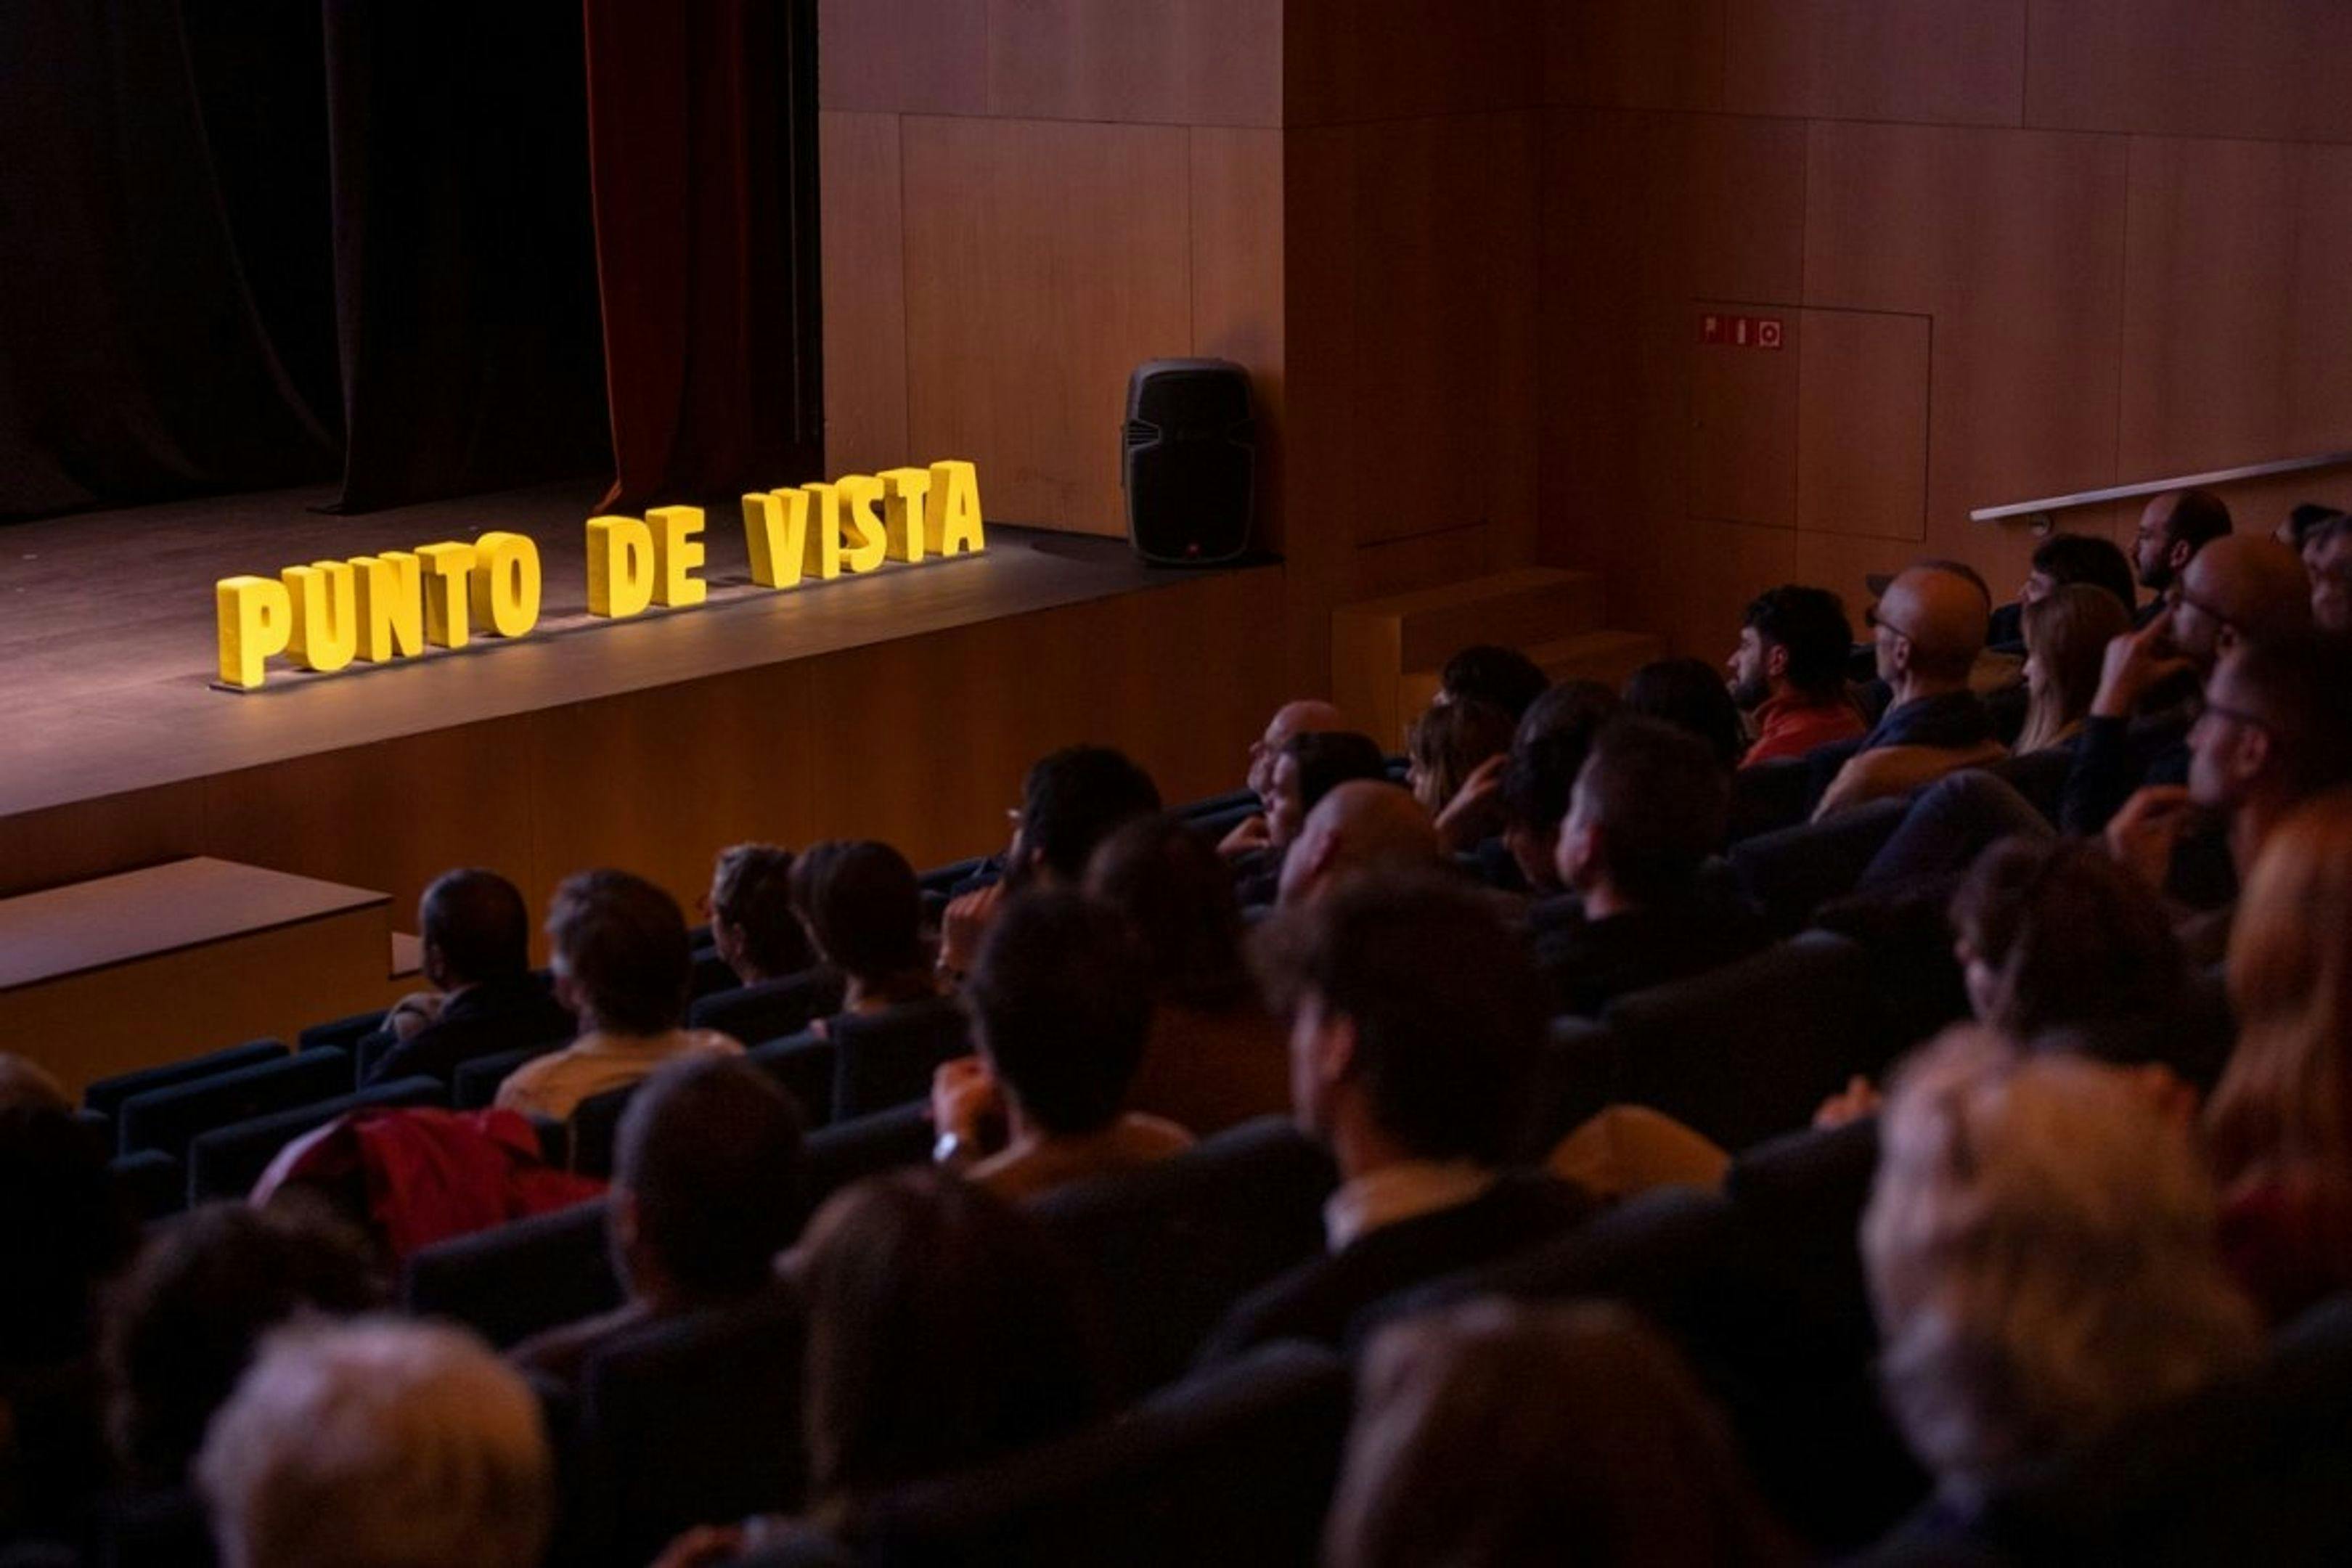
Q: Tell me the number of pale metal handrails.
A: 1